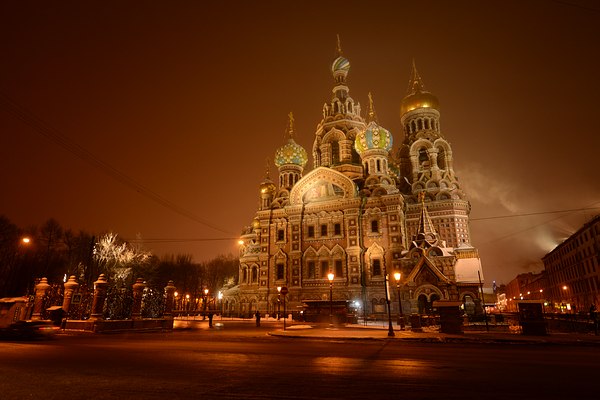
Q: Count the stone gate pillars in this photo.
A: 5